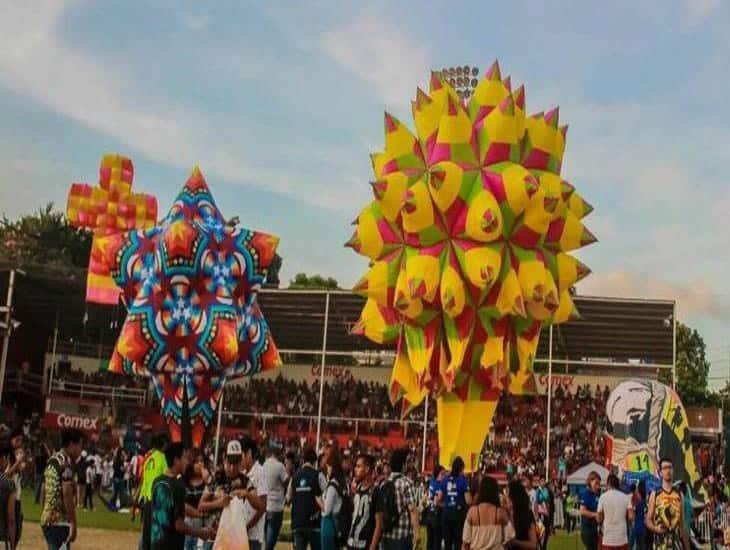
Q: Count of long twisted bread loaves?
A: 0